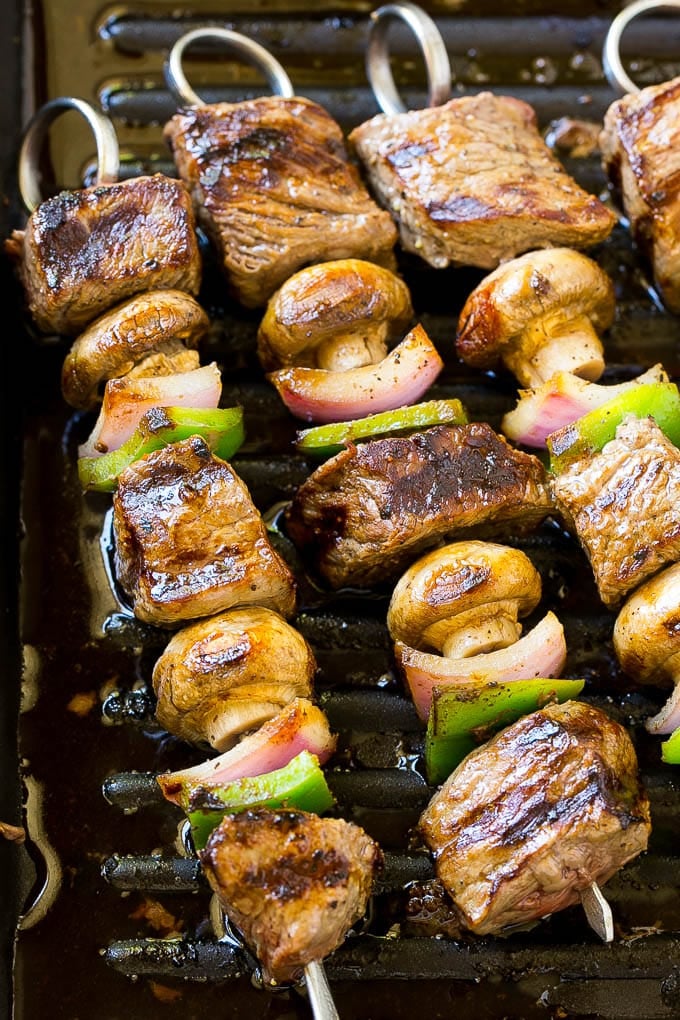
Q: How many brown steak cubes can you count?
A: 9